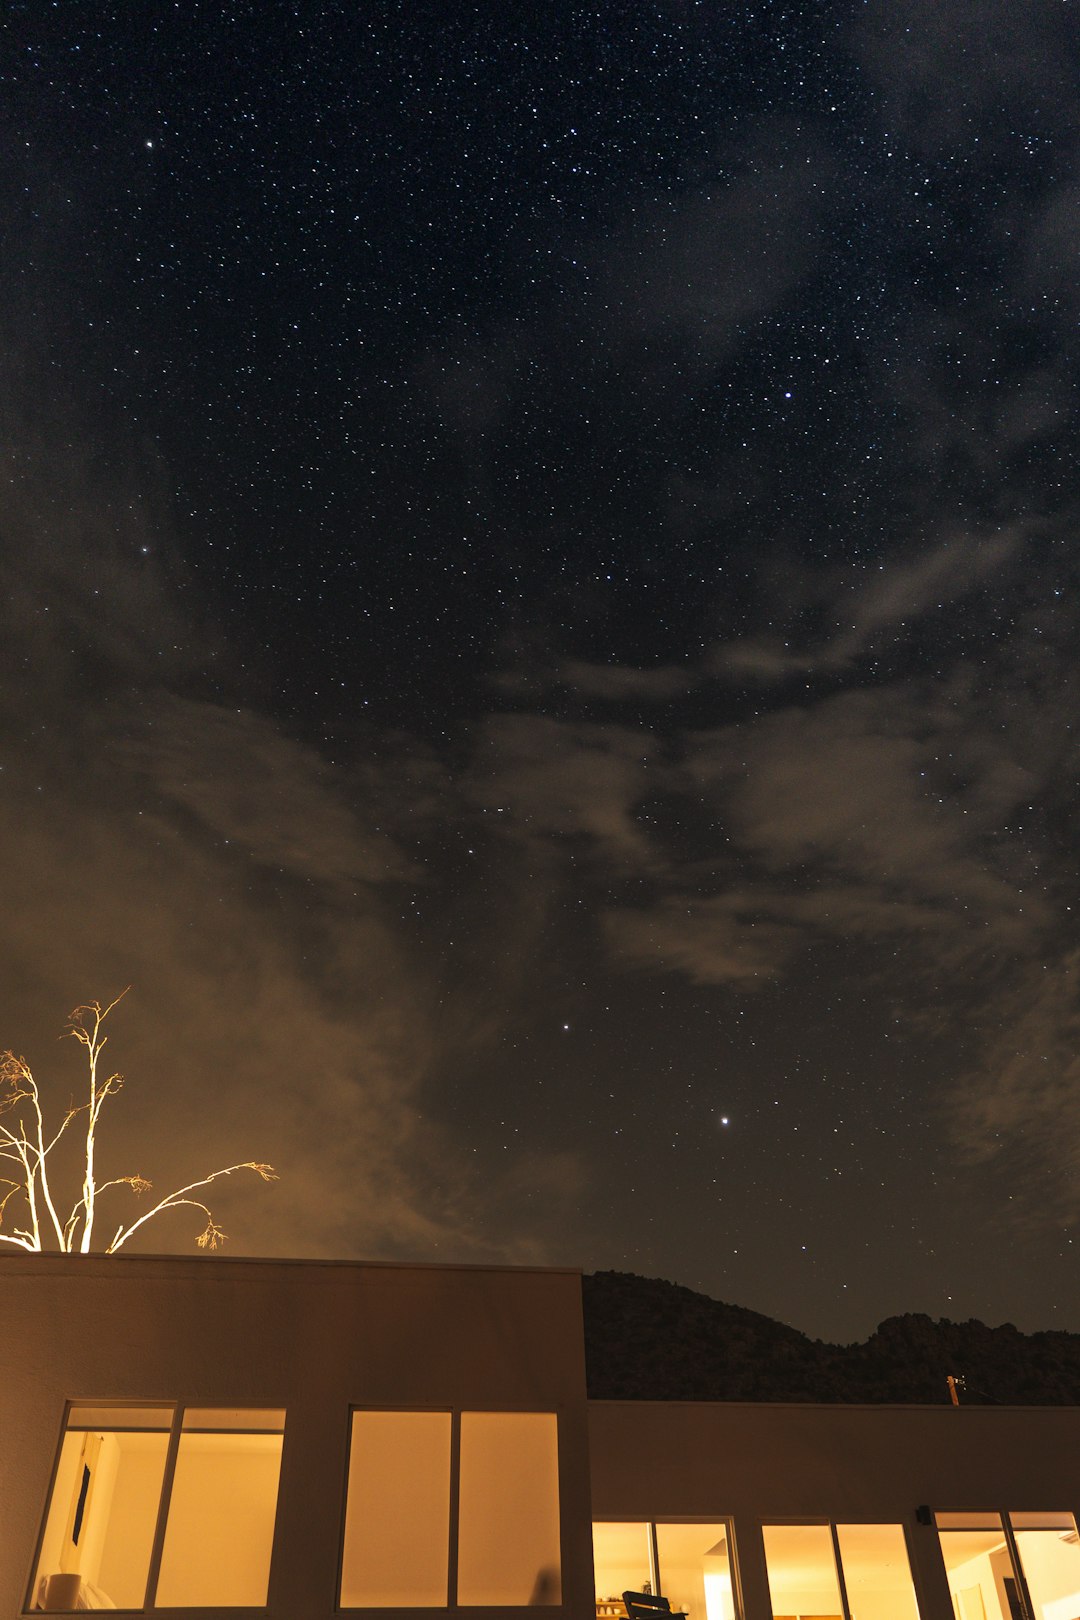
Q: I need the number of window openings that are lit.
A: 5